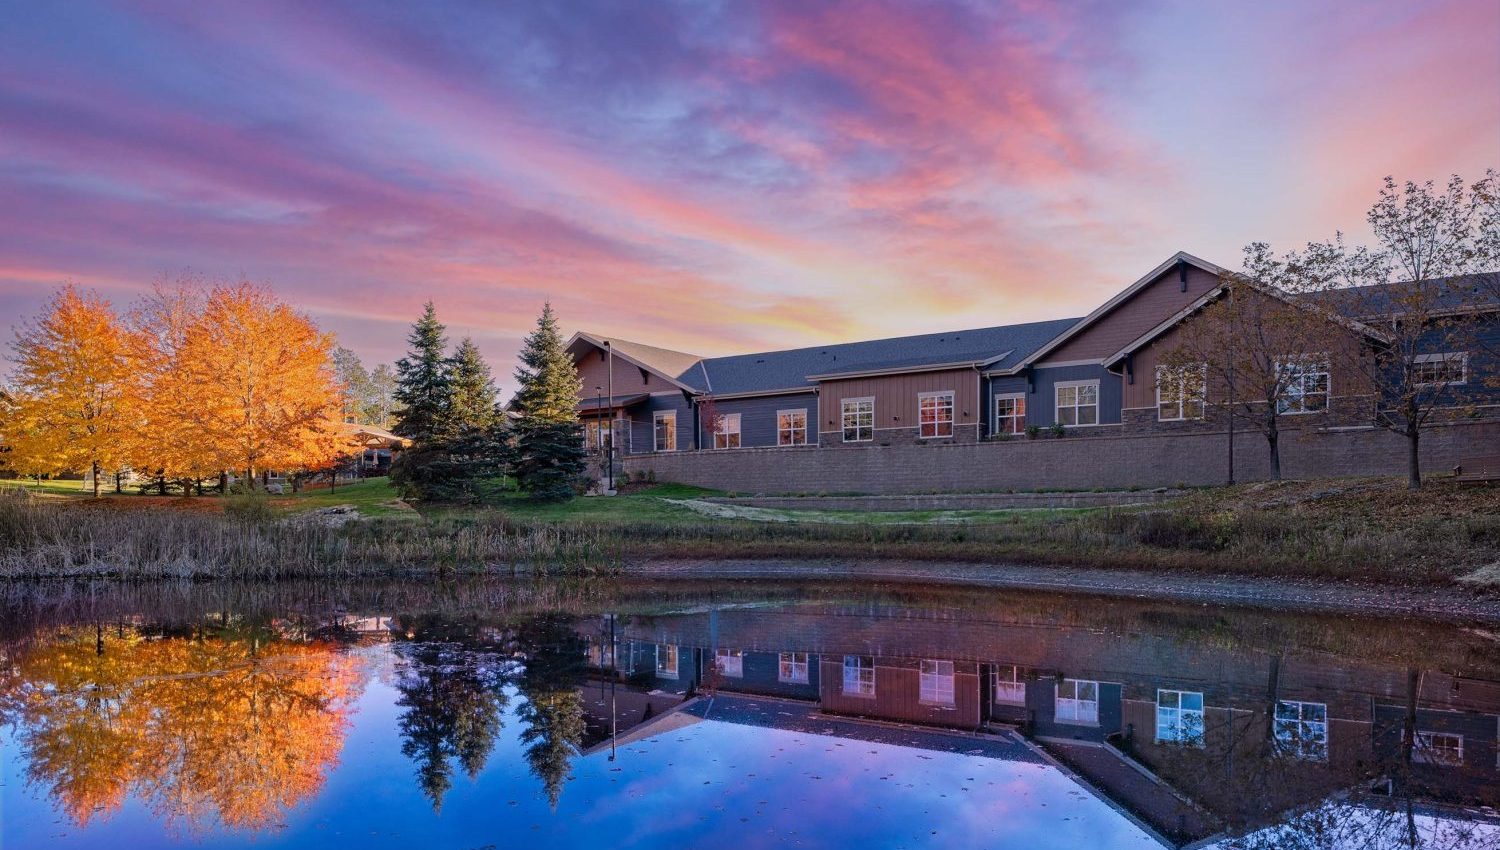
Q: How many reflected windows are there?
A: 10